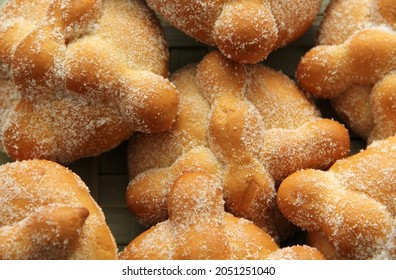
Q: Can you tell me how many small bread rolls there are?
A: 7